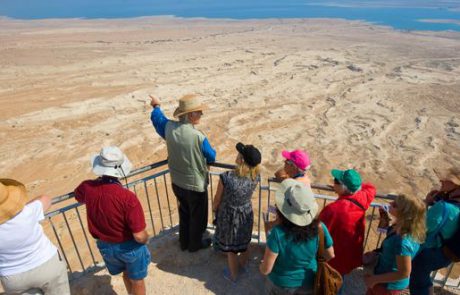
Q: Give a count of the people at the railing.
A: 9